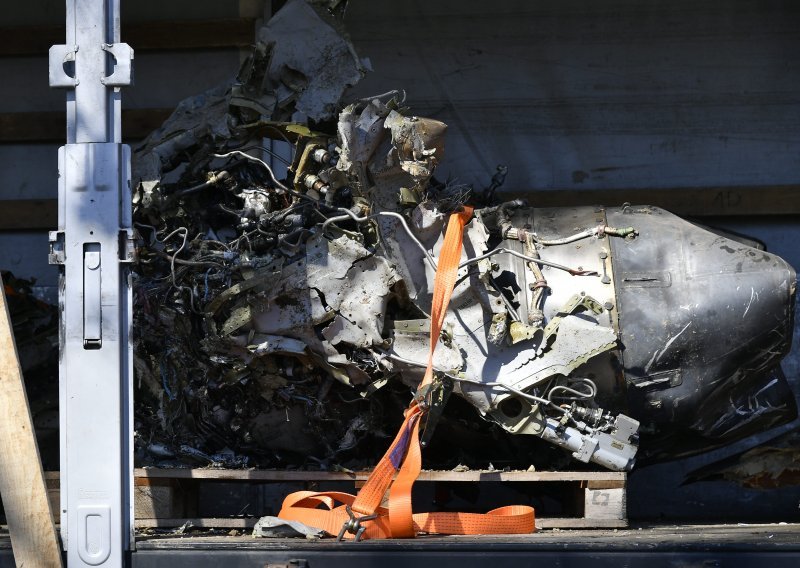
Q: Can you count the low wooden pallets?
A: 1